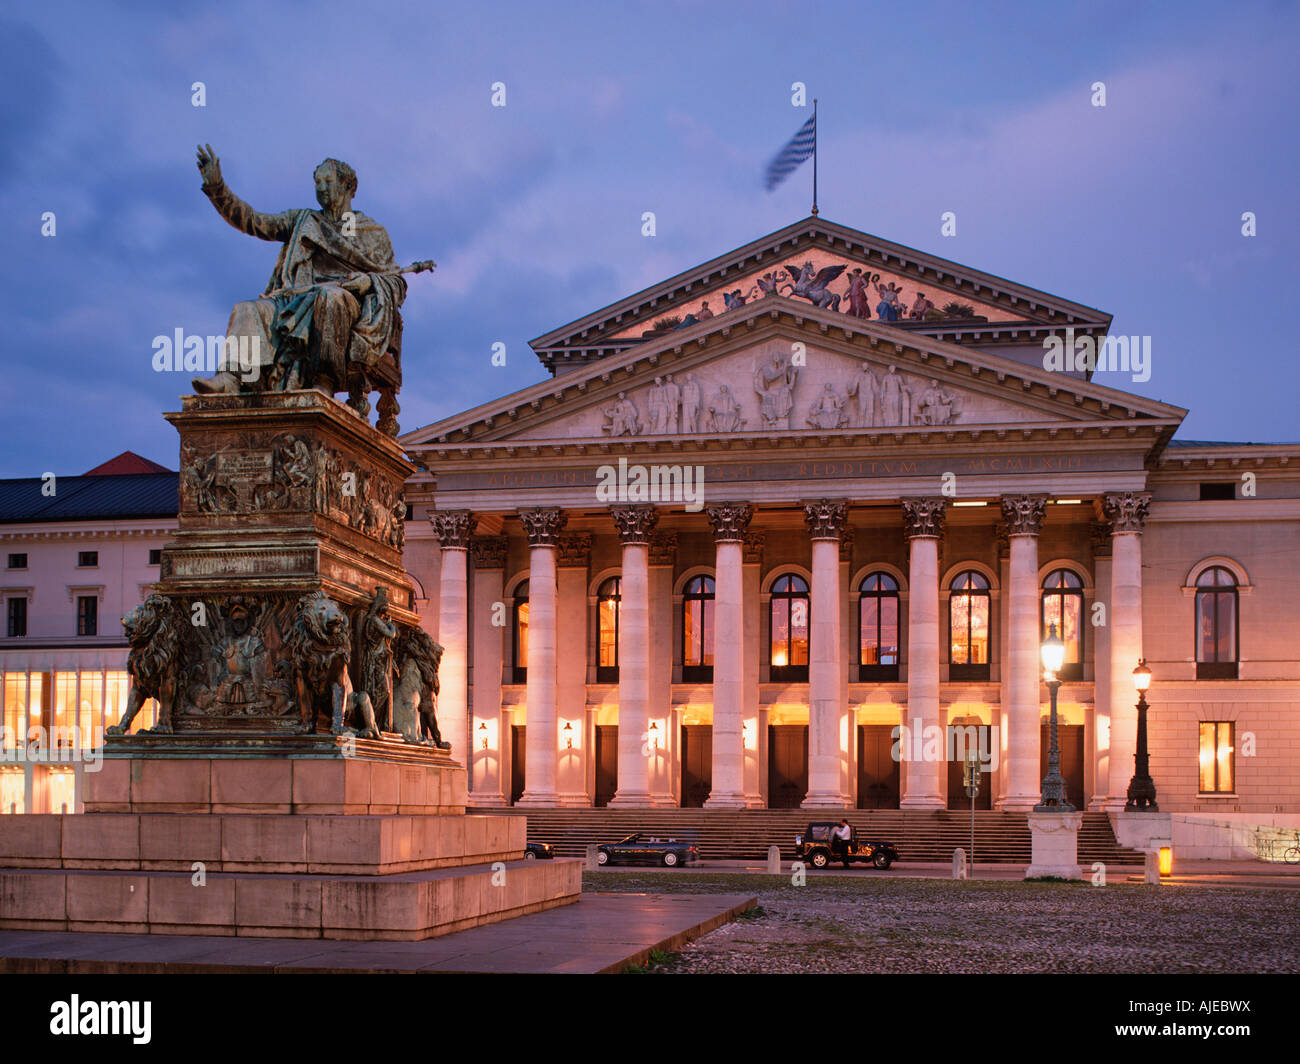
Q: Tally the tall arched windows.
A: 8